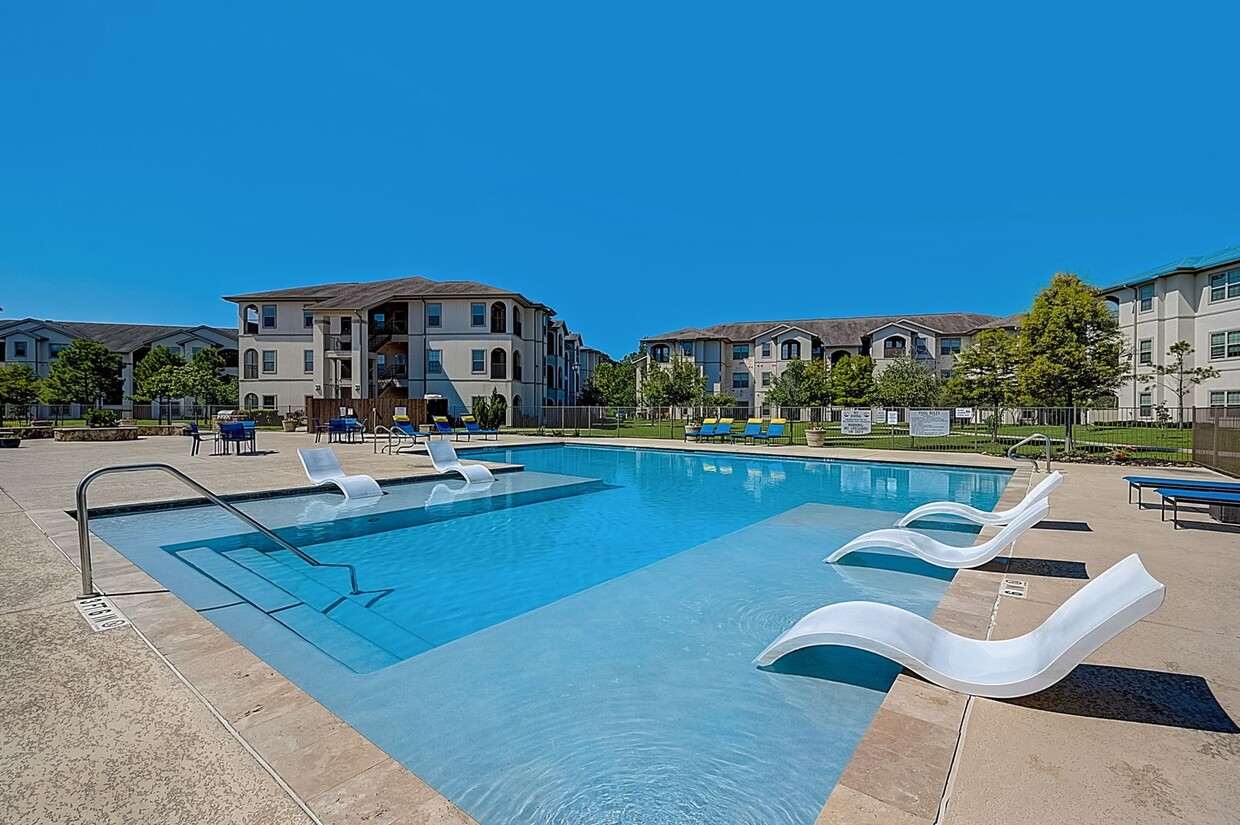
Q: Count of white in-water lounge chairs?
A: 5